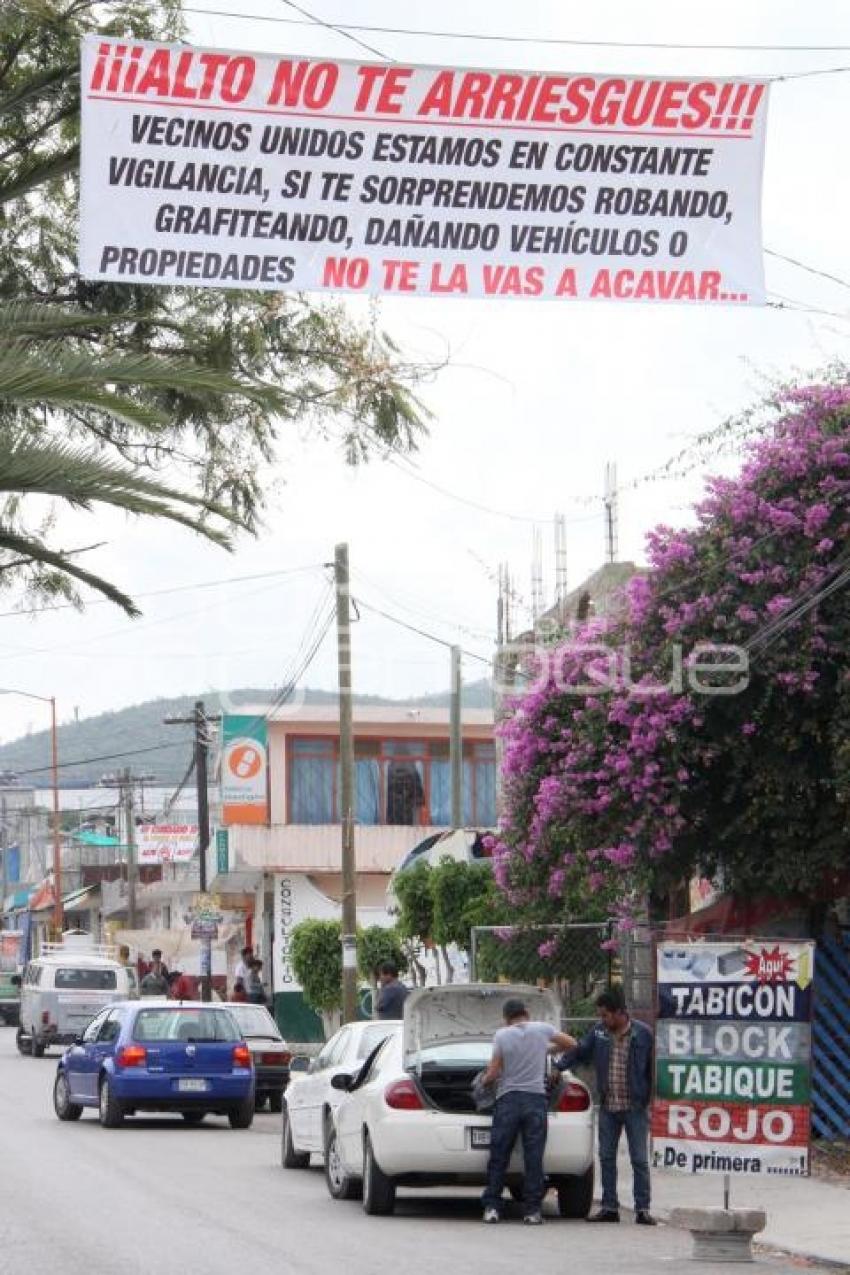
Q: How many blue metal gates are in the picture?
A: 1